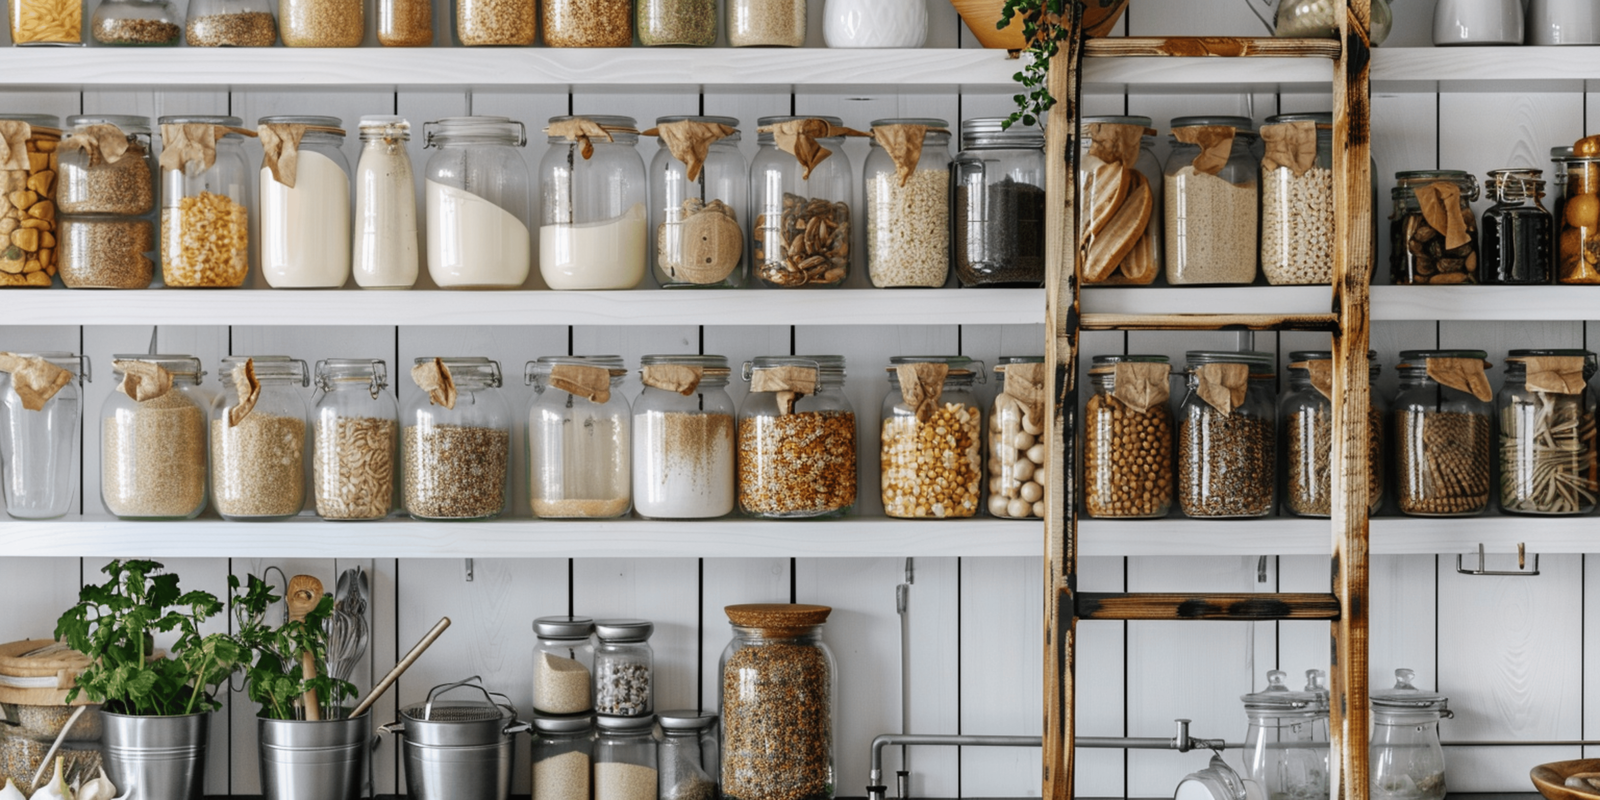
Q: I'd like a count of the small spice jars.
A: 5